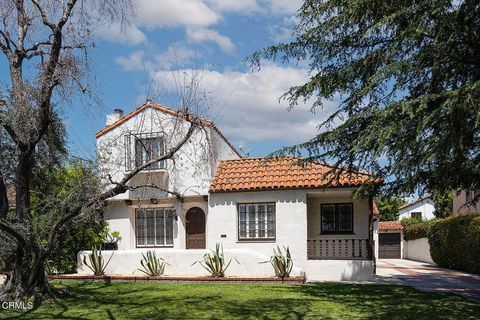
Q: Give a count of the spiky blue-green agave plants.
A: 4